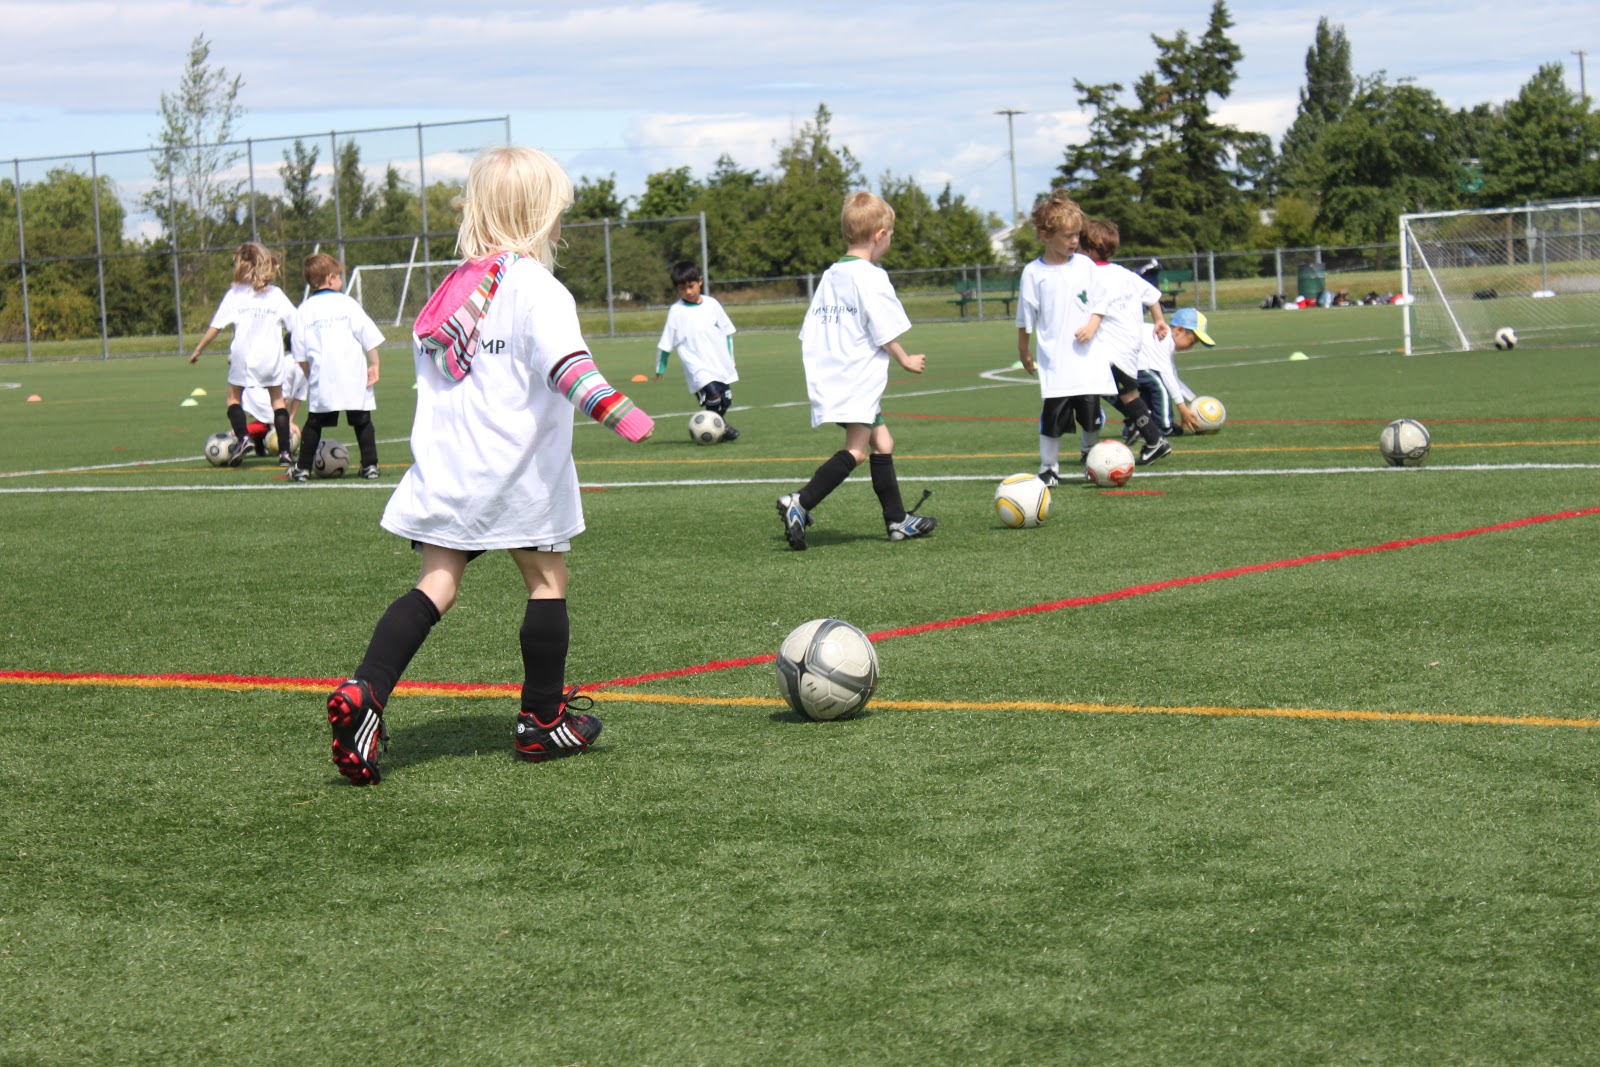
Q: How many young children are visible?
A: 9